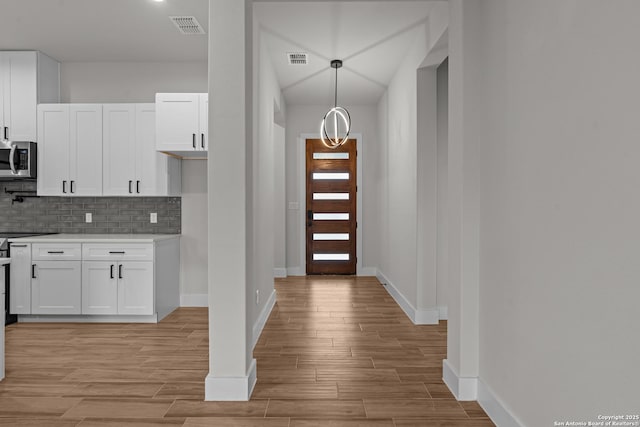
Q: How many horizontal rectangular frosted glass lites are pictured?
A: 6